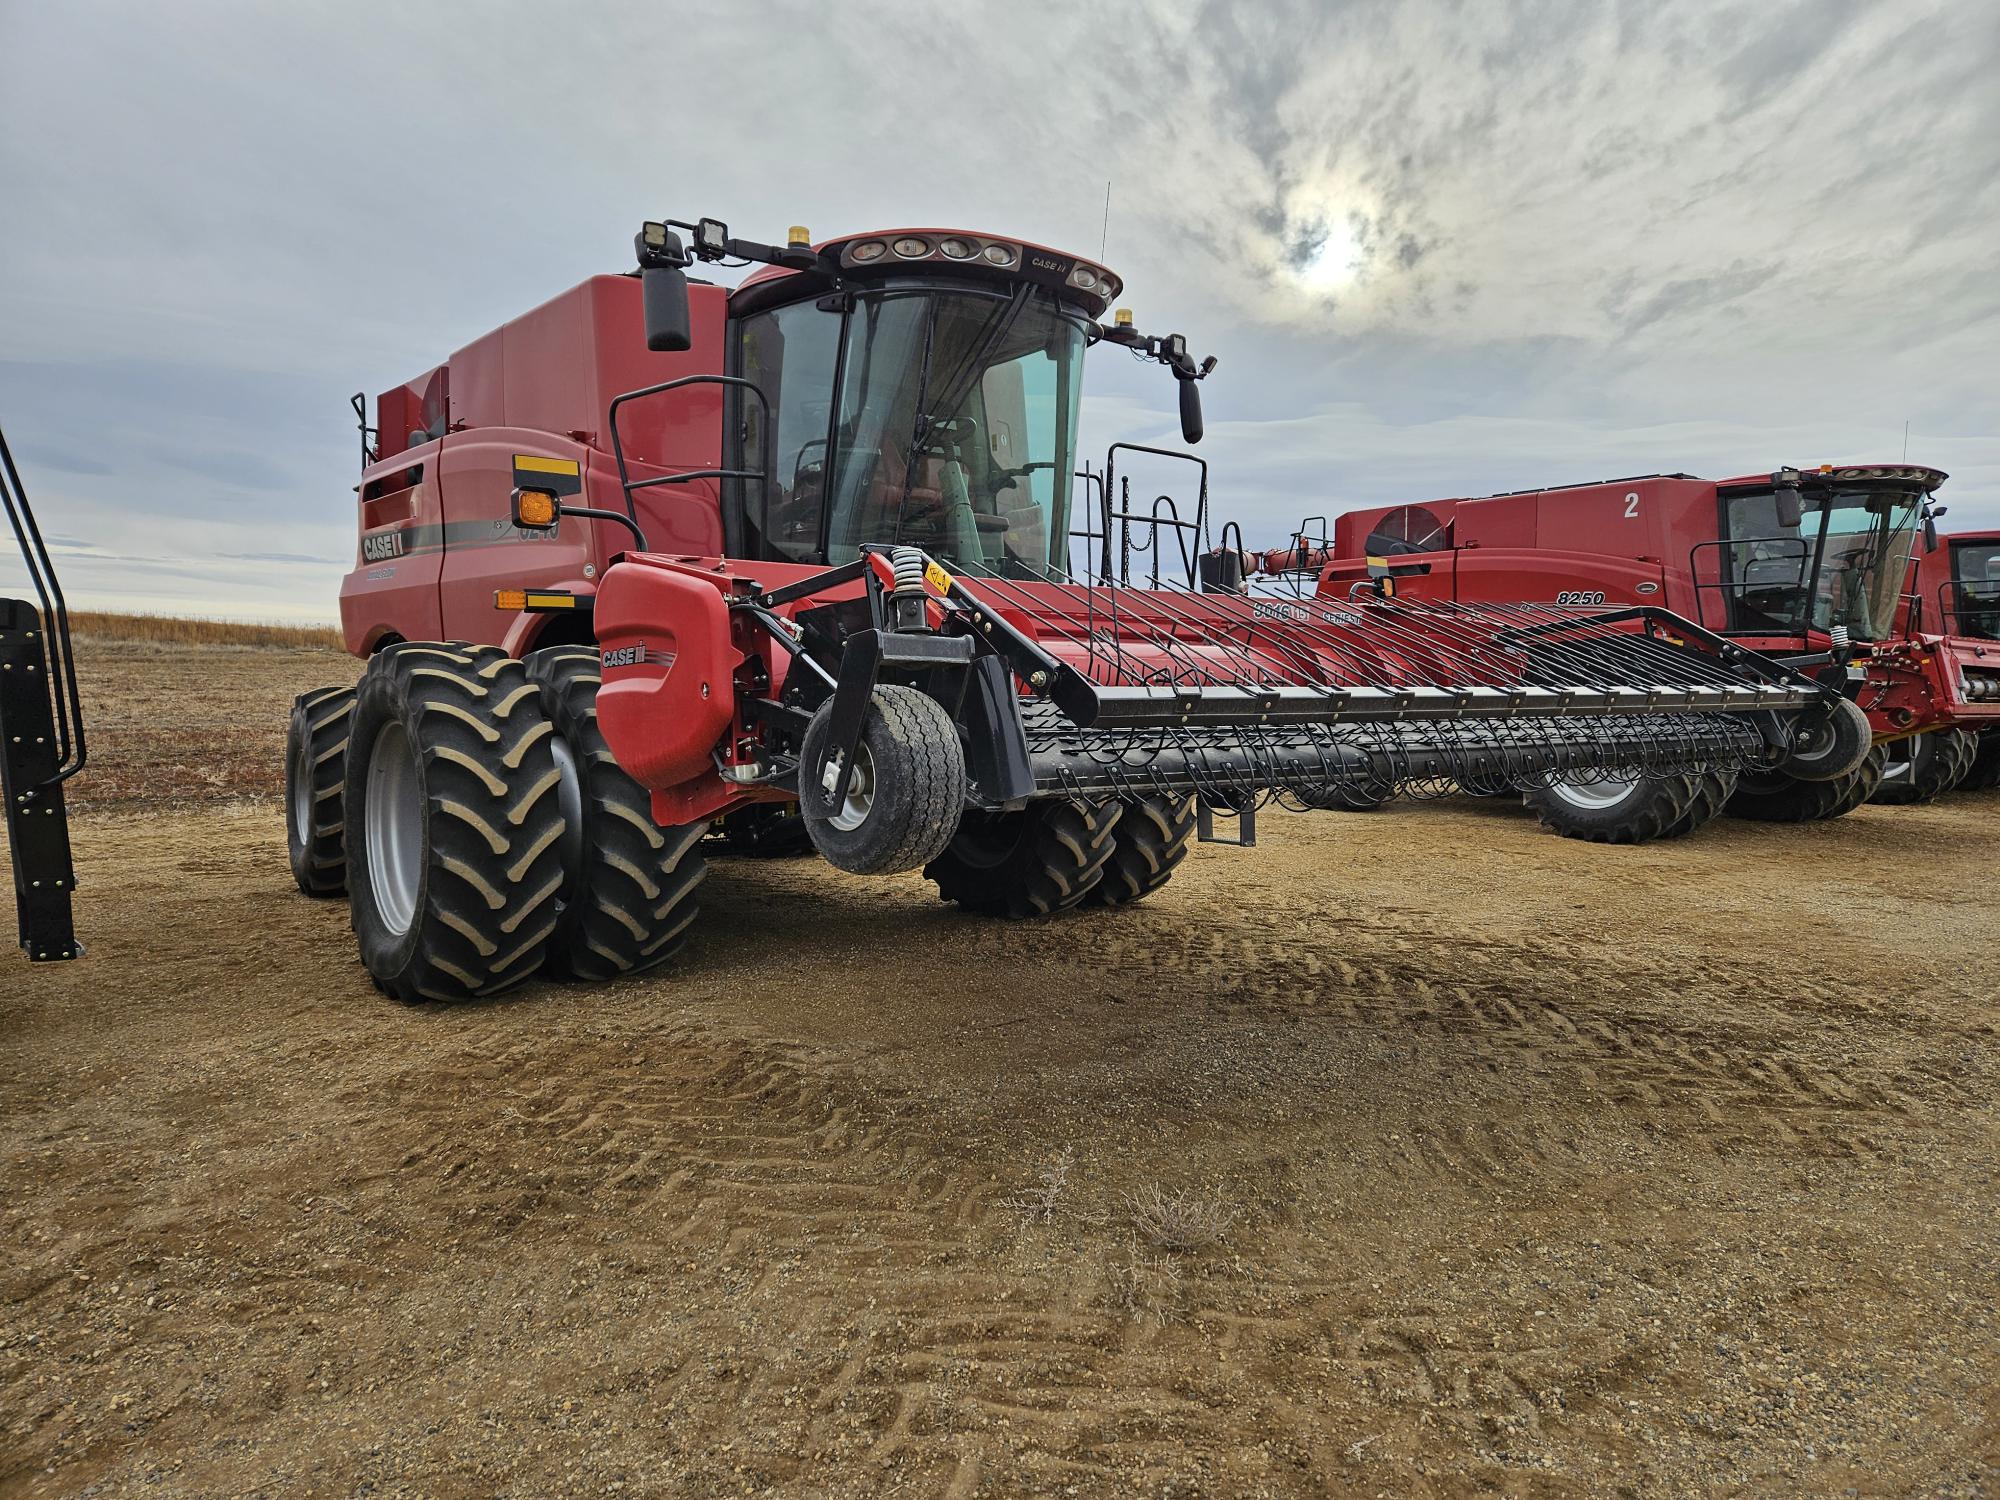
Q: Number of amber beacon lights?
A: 3